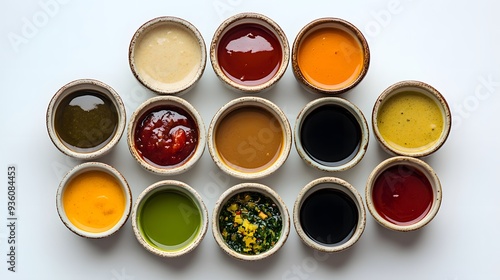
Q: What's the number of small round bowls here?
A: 13